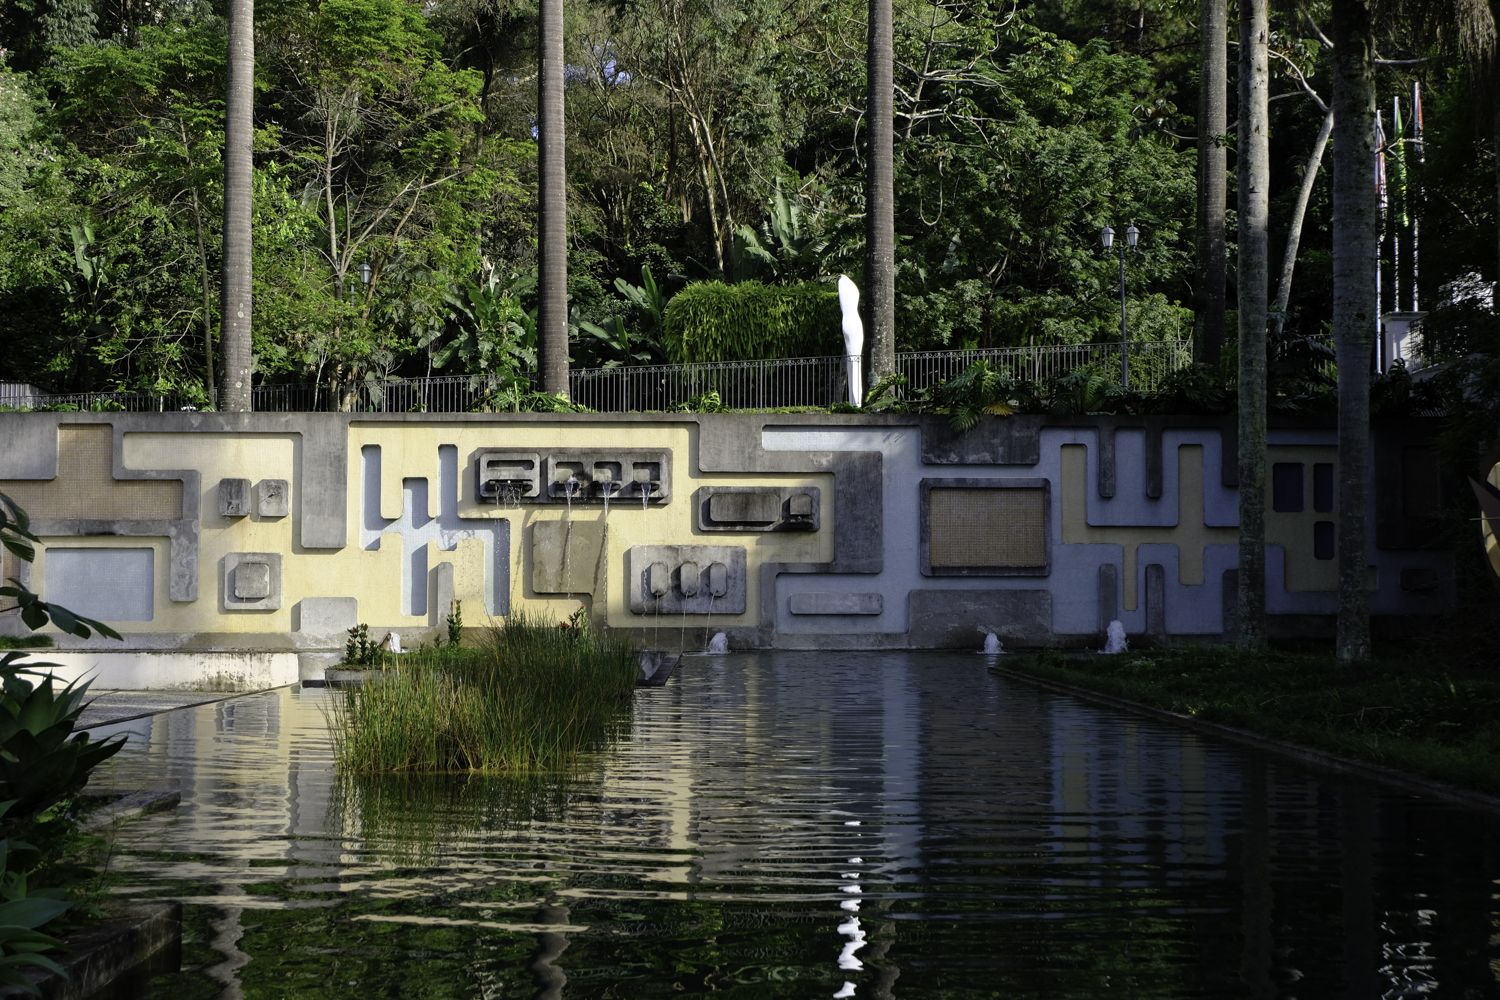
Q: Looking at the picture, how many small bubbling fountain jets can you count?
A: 4